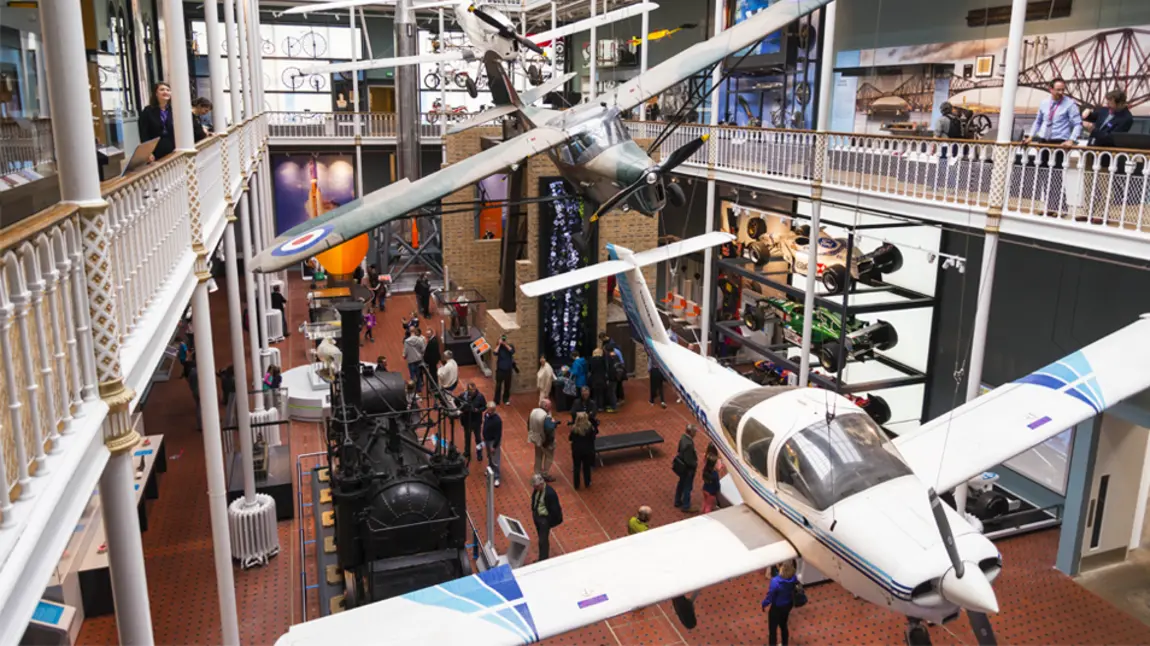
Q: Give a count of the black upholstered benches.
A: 1